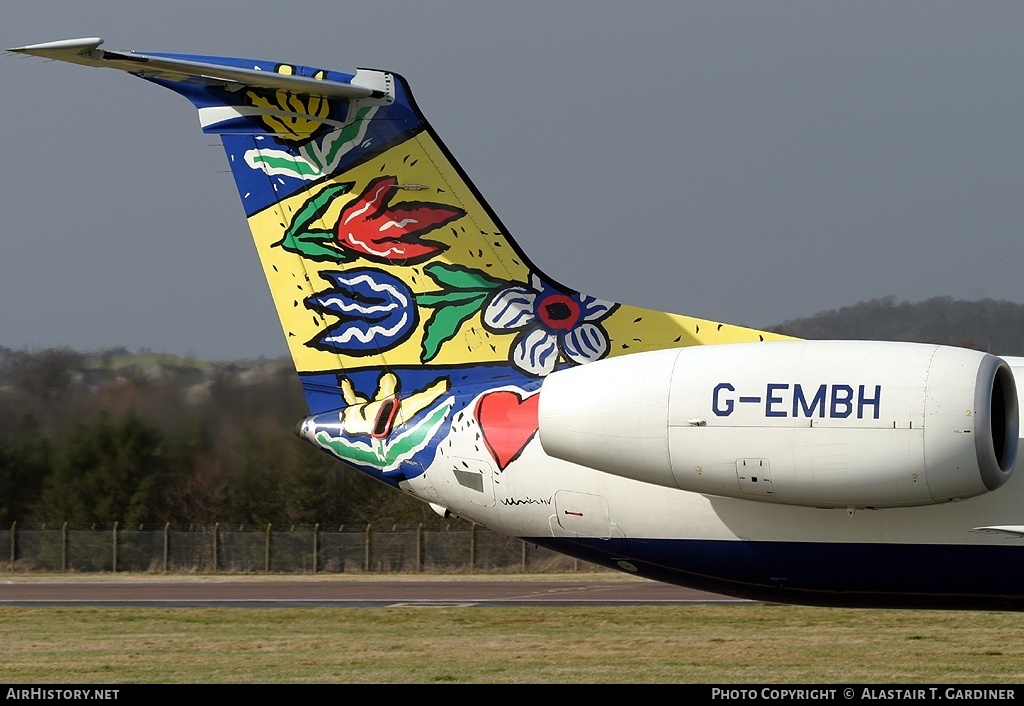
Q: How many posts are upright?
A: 12